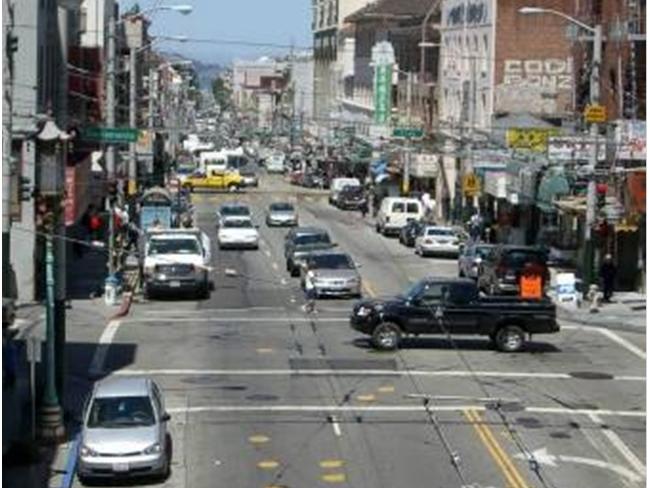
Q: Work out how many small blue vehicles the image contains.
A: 0